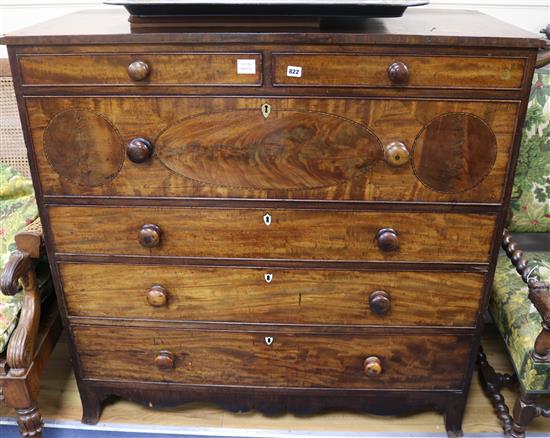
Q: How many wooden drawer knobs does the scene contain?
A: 10